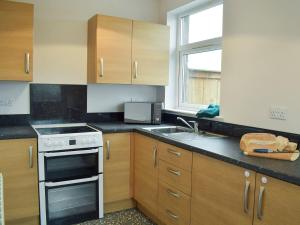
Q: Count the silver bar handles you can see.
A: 12